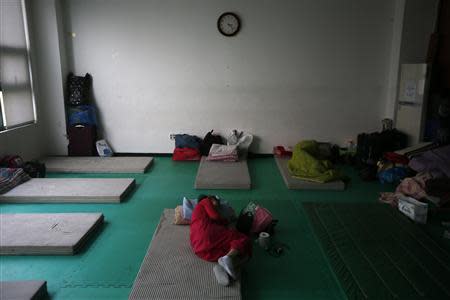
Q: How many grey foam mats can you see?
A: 7